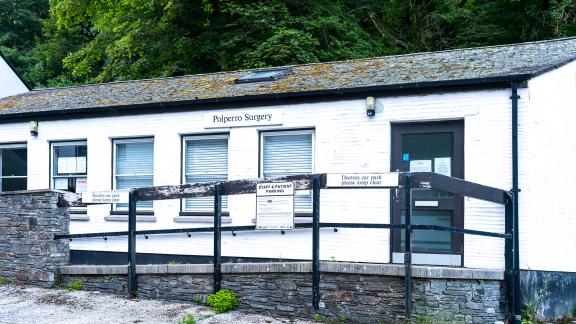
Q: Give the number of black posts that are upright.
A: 5